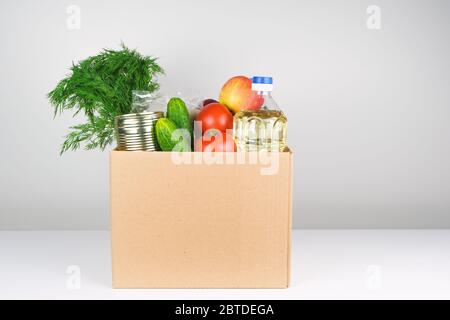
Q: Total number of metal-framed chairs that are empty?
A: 0